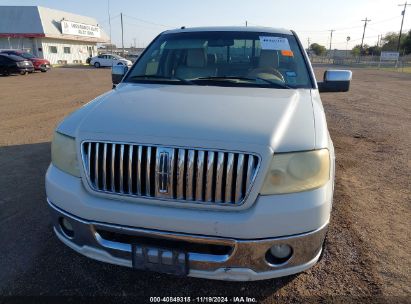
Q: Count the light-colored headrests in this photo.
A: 2